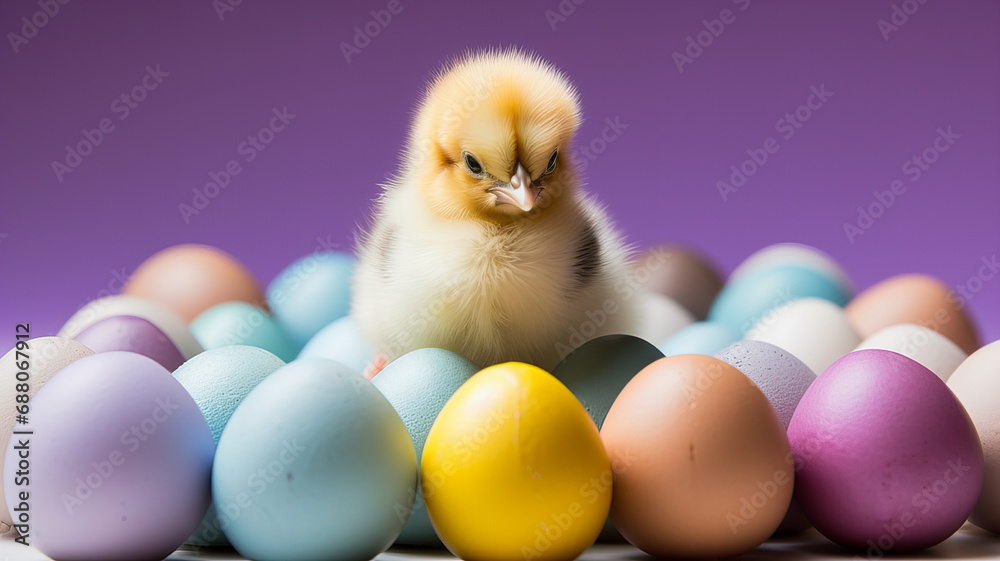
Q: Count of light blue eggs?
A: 8